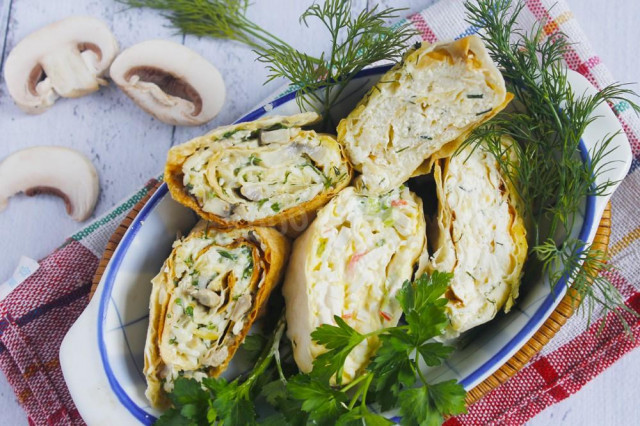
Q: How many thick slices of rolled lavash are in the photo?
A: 5